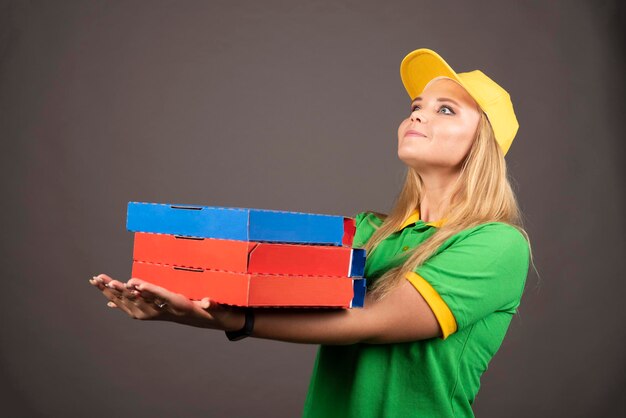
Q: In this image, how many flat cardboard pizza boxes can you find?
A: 3